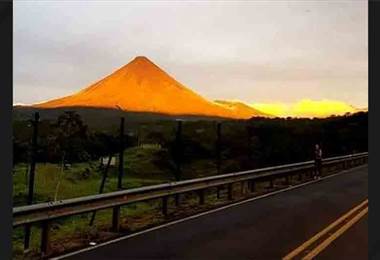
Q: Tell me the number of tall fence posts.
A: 4